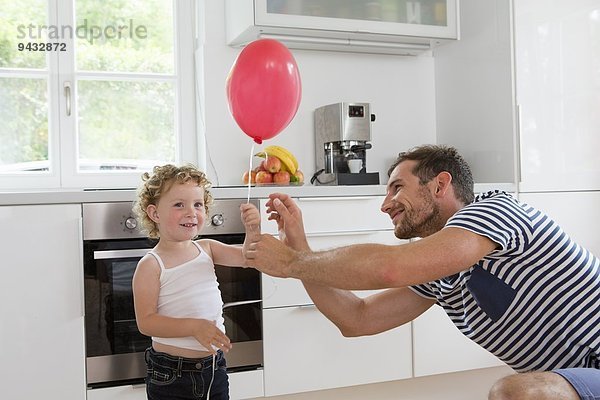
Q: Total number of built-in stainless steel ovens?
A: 1